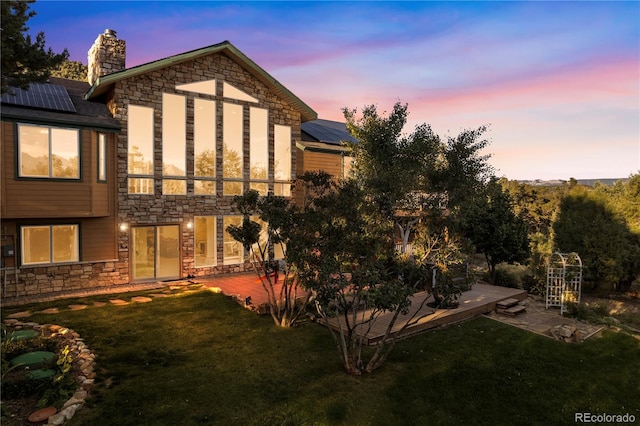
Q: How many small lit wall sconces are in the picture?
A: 2